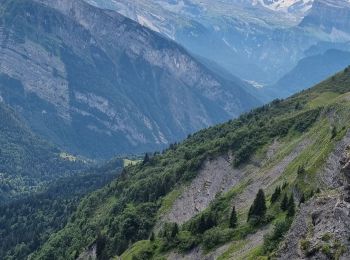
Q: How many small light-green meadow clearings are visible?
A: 2